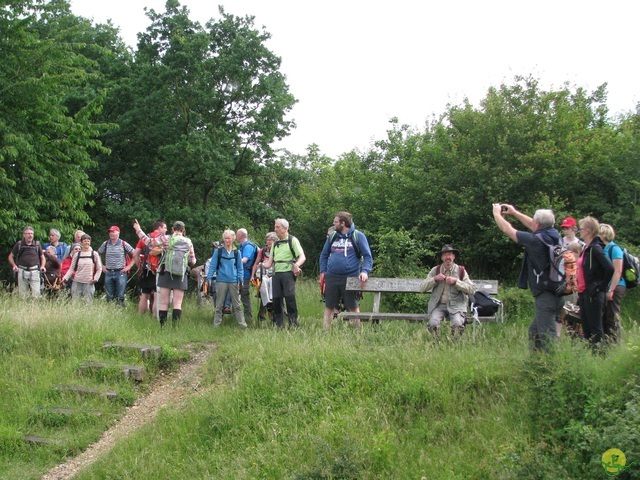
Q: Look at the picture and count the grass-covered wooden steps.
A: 5